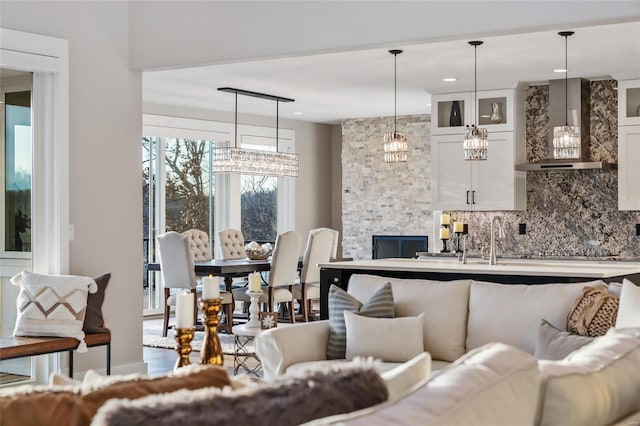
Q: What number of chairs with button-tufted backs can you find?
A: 2